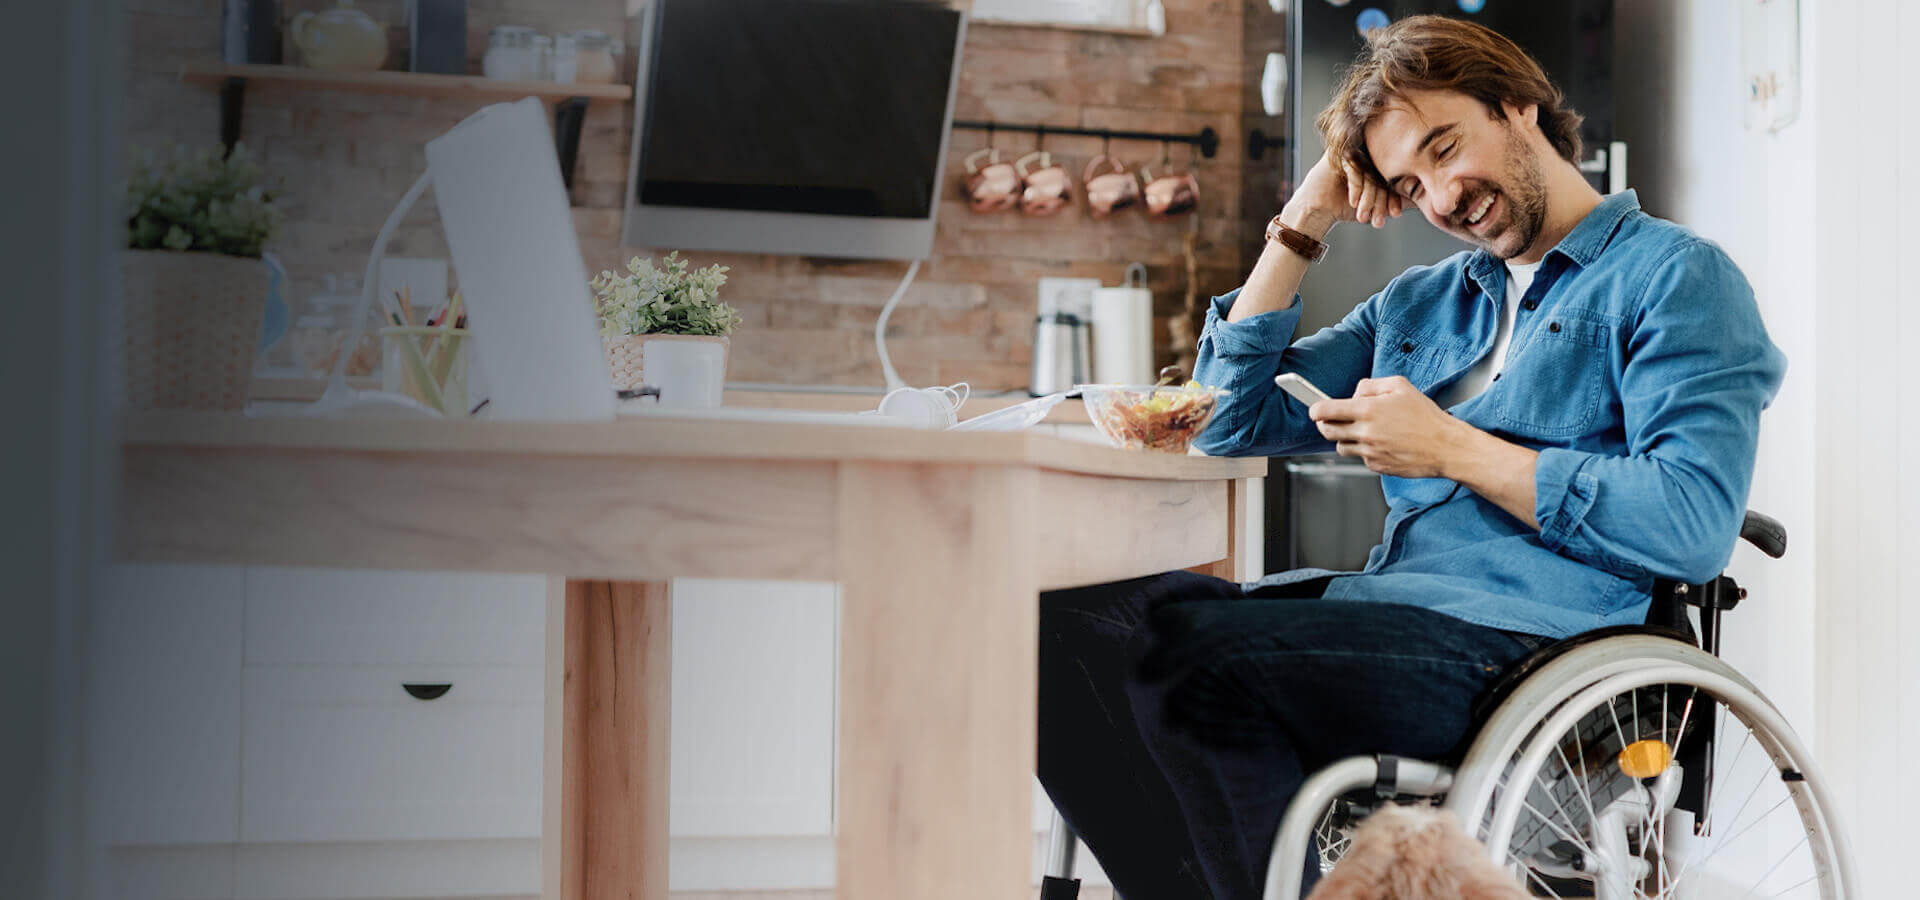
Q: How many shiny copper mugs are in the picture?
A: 4